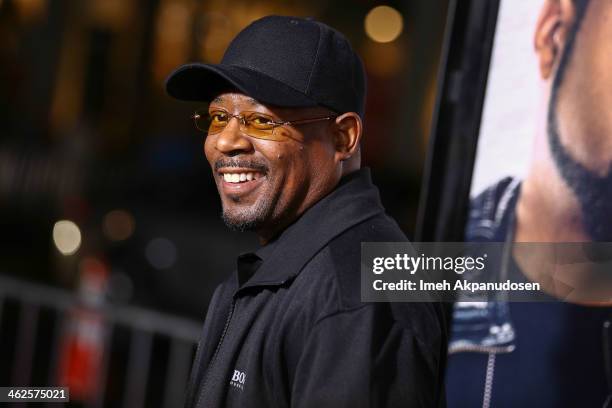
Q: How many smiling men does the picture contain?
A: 1